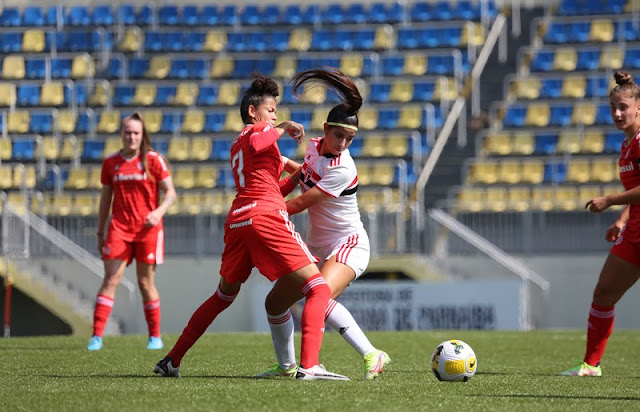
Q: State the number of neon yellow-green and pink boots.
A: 3